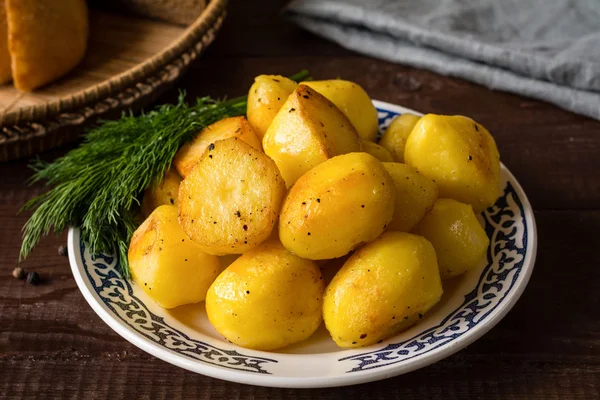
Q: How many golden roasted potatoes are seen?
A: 15